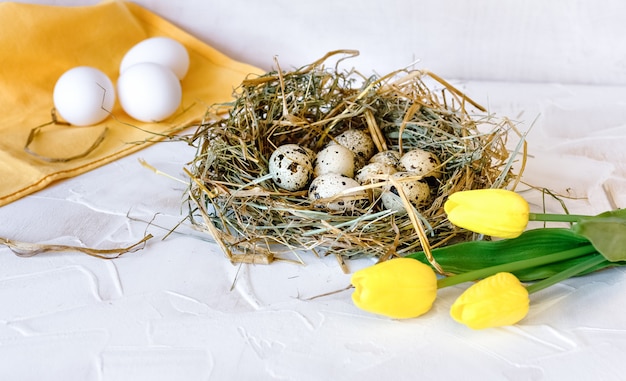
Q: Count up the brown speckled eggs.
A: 8